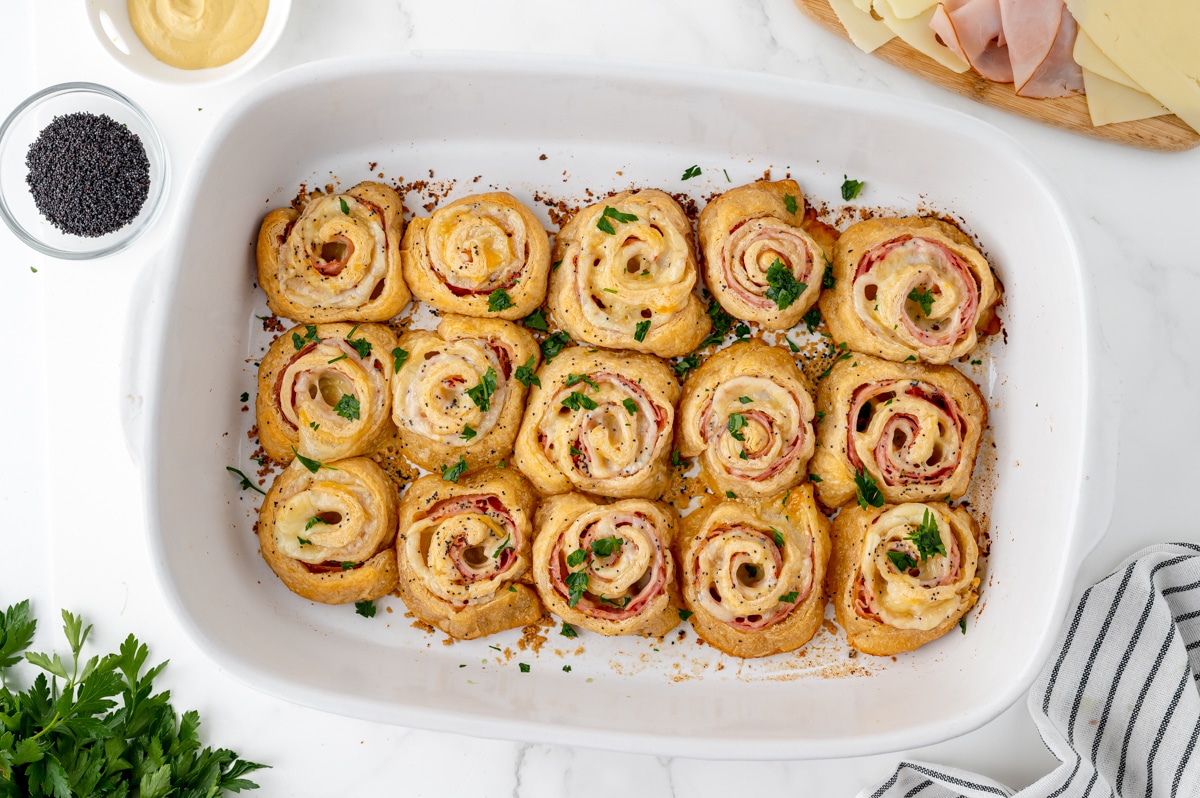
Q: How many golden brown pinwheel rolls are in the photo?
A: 15